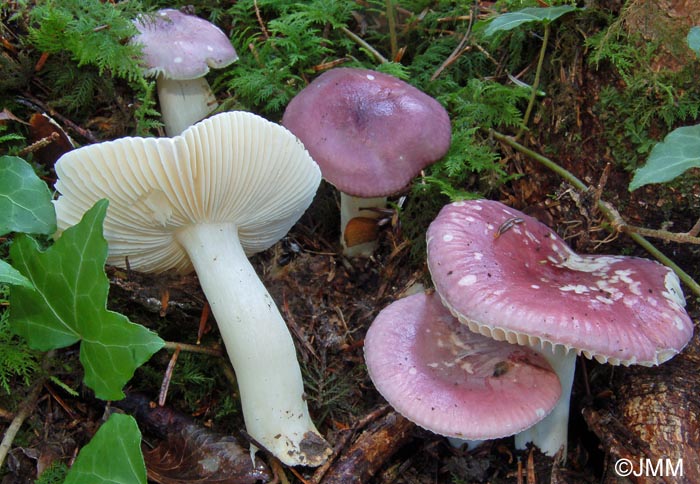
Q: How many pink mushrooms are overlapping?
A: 2